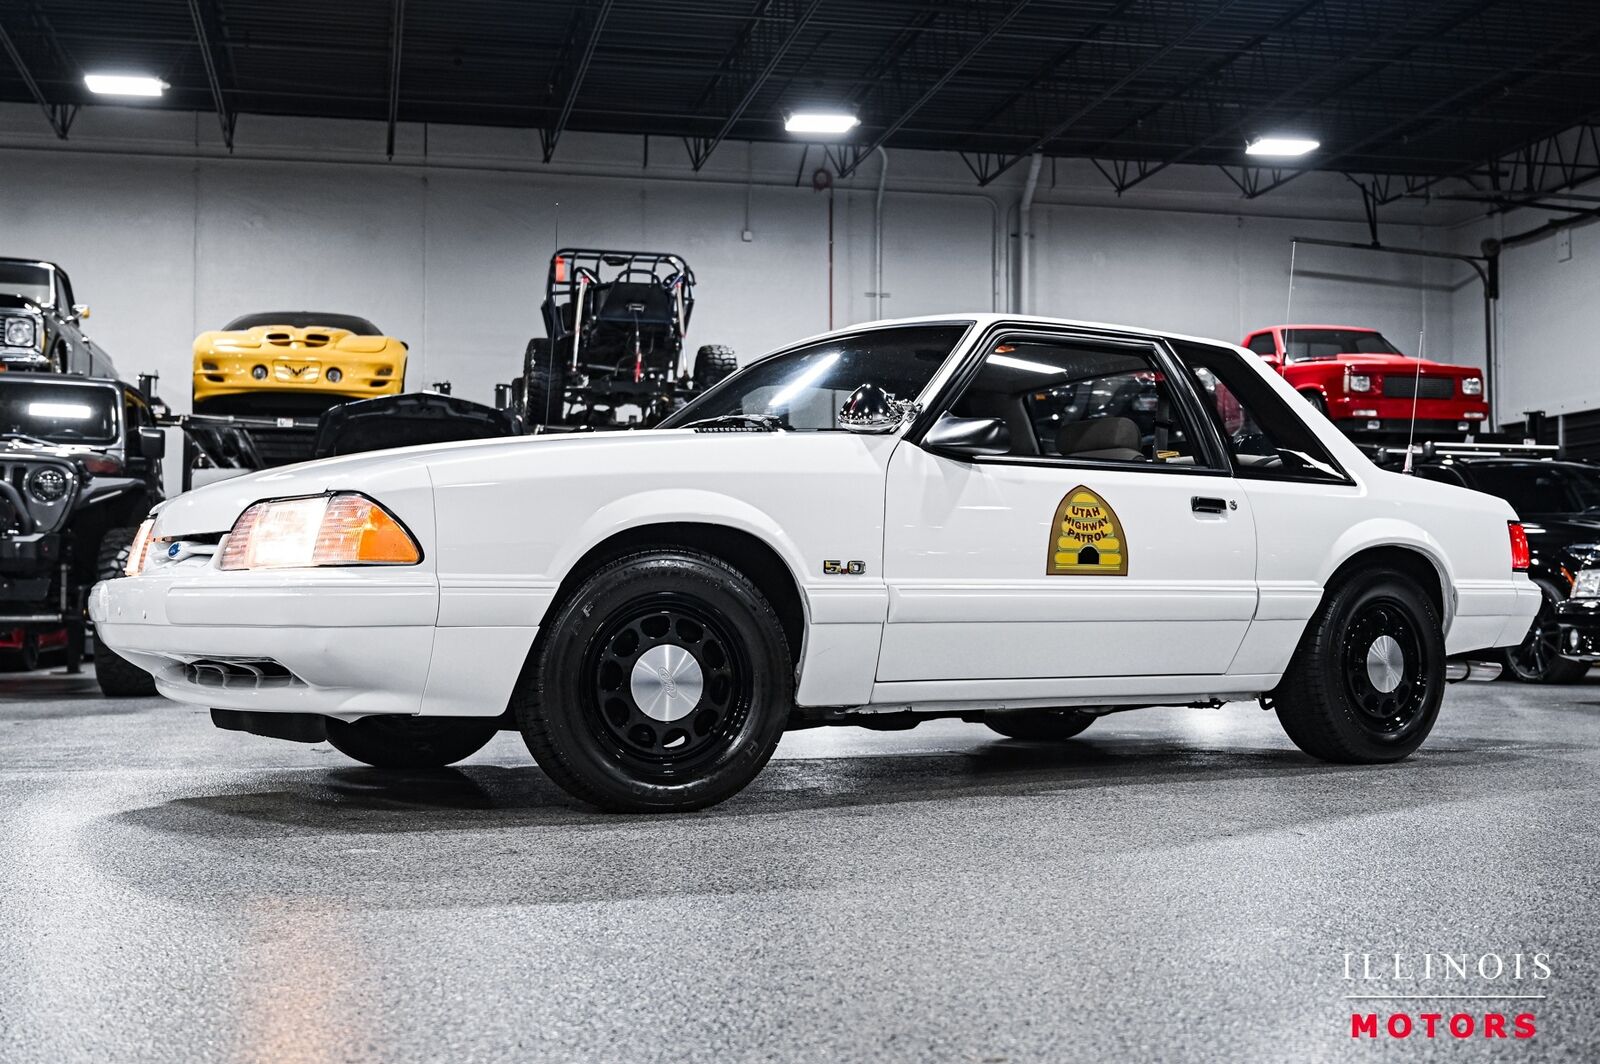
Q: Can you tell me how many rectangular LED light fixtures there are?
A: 3